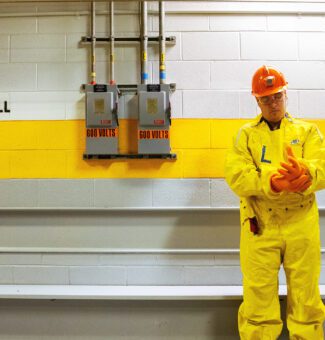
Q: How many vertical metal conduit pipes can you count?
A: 4